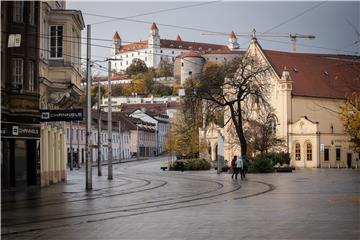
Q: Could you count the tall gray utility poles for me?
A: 3